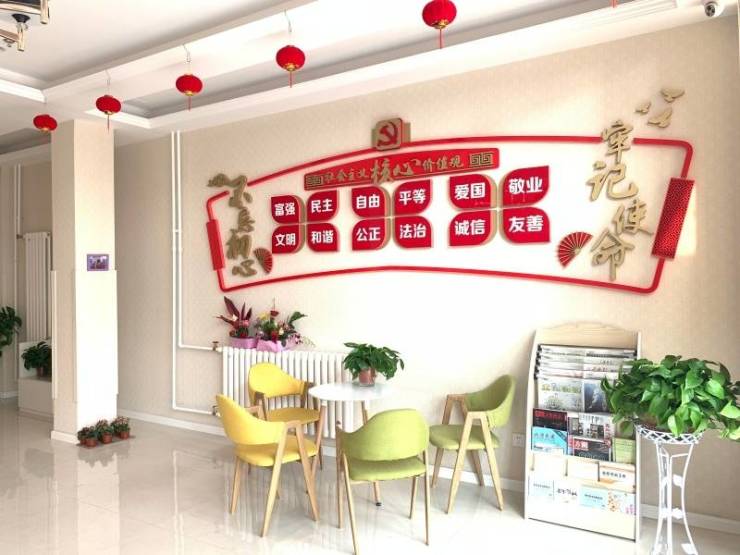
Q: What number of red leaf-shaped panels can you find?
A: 12